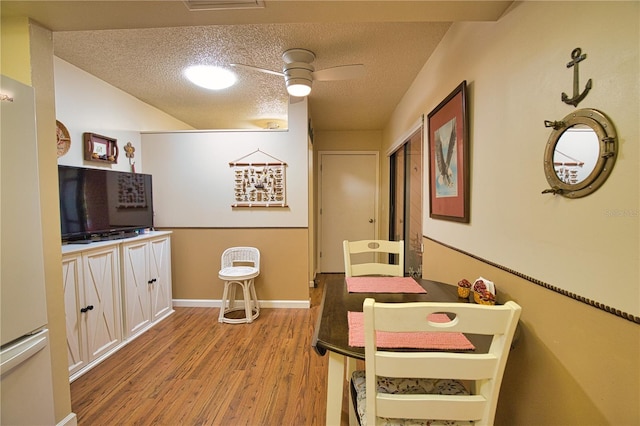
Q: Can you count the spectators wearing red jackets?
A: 0